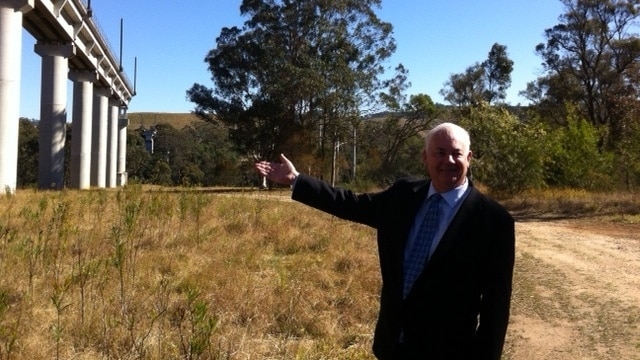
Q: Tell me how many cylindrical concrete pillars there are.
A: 6